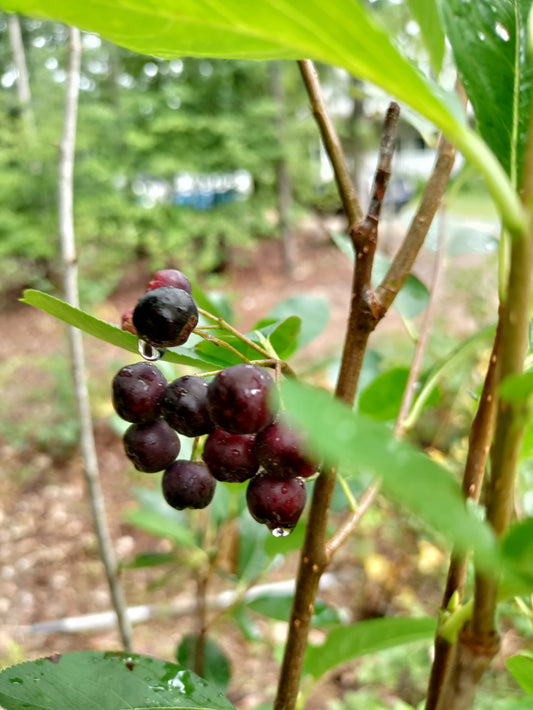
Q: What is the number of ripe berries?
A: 9